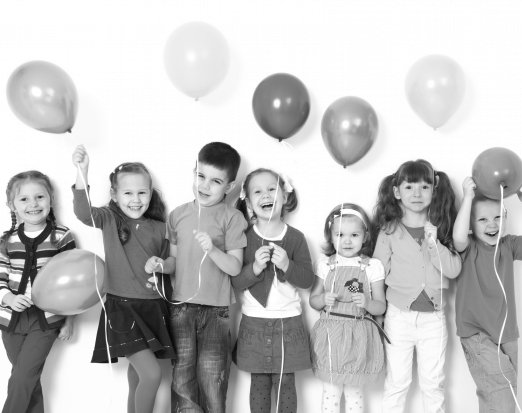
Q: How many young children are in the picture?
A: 7